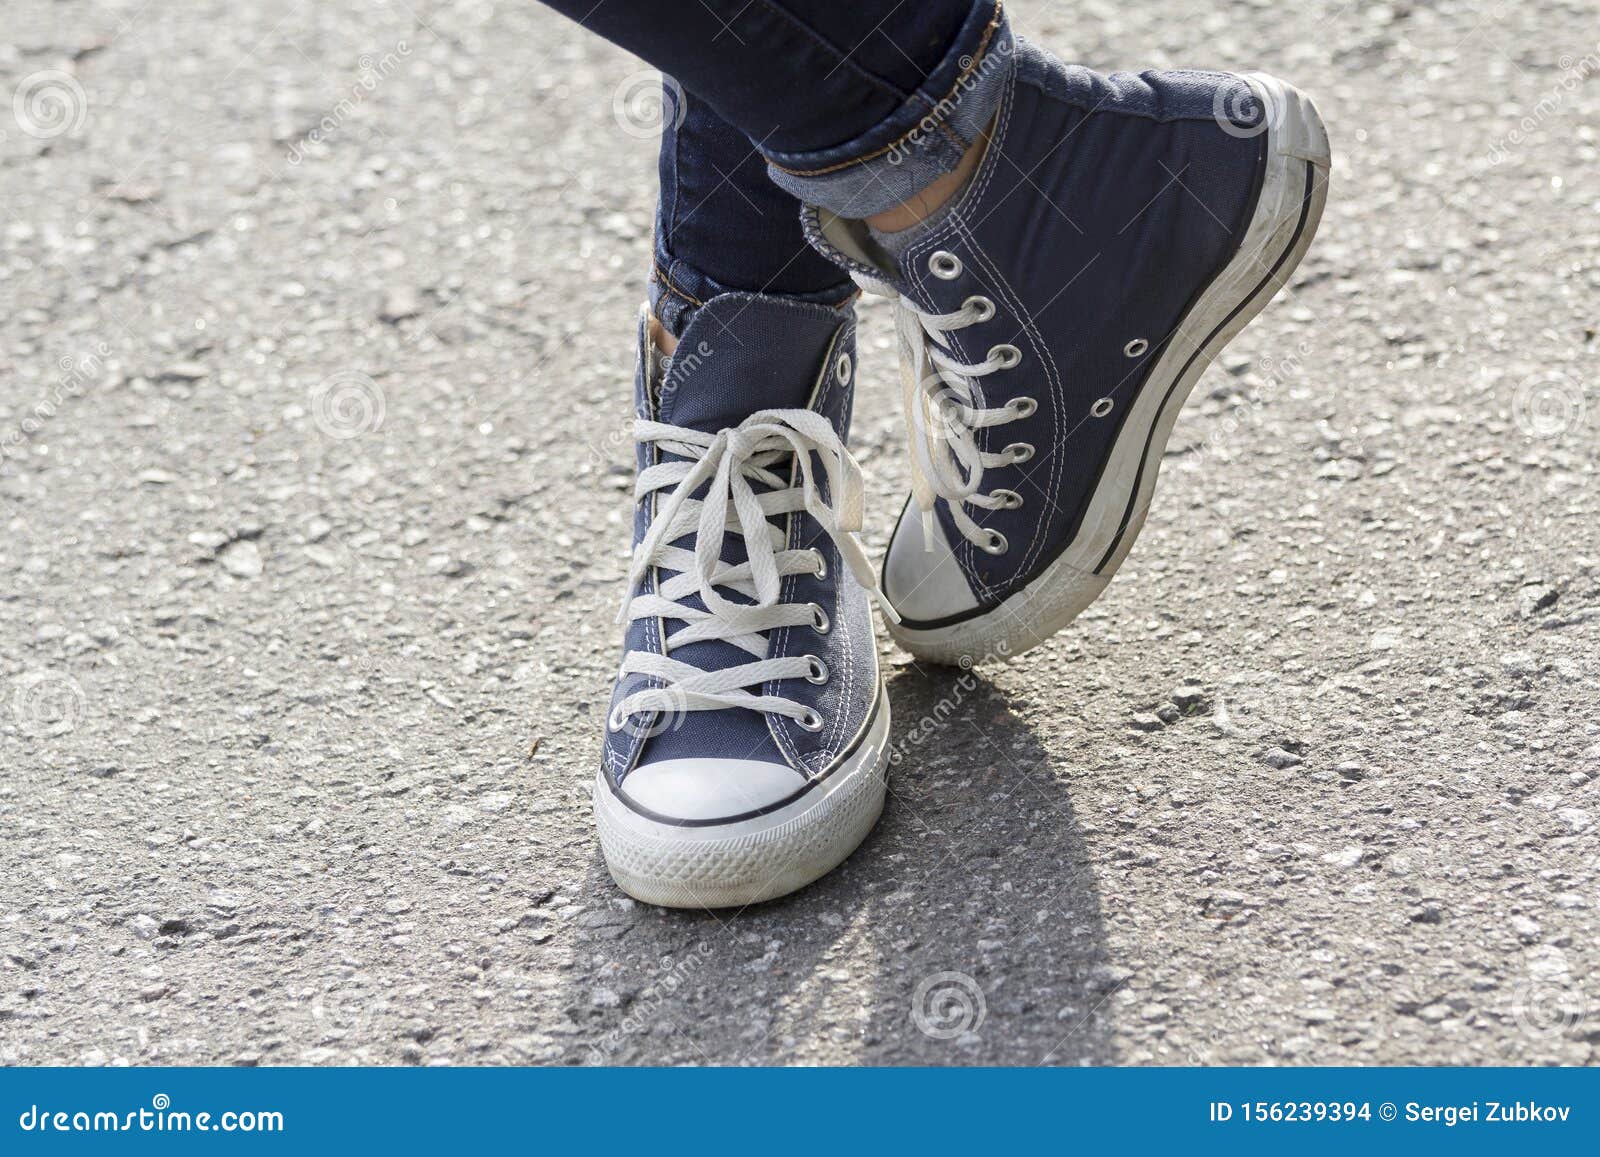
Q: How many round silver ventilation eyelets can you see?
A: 2